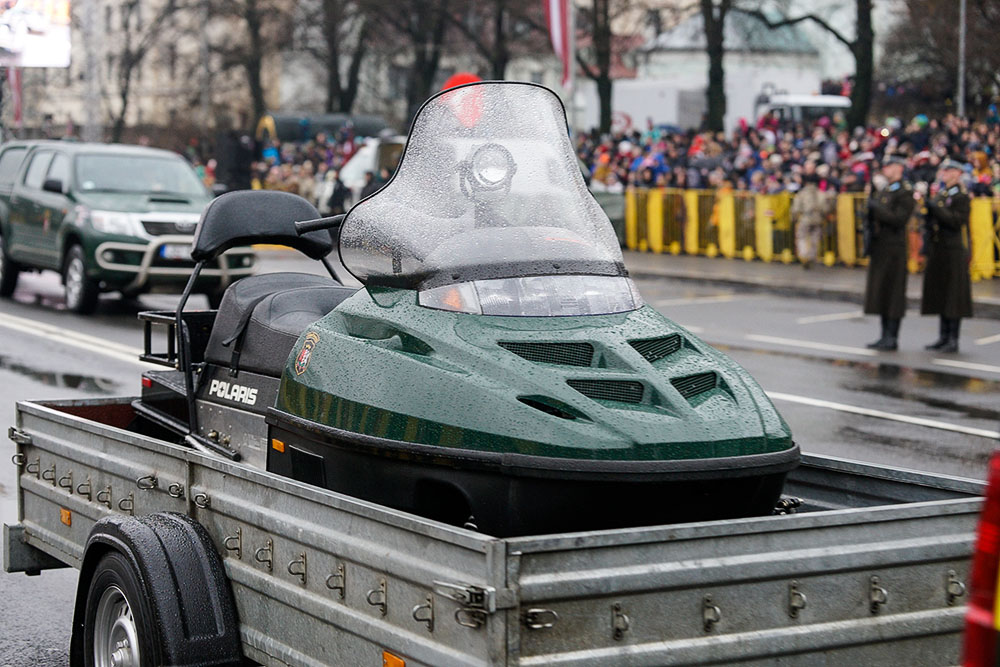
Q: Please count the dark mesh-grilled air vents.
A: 4